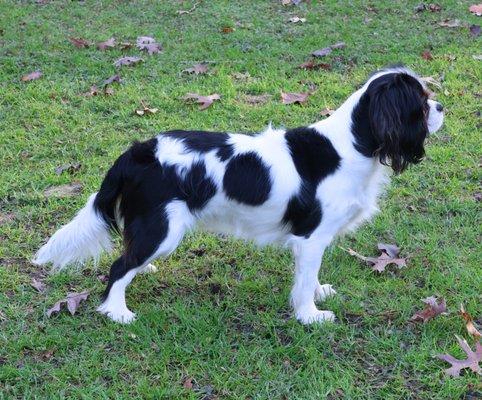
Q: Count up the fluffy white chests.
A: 1